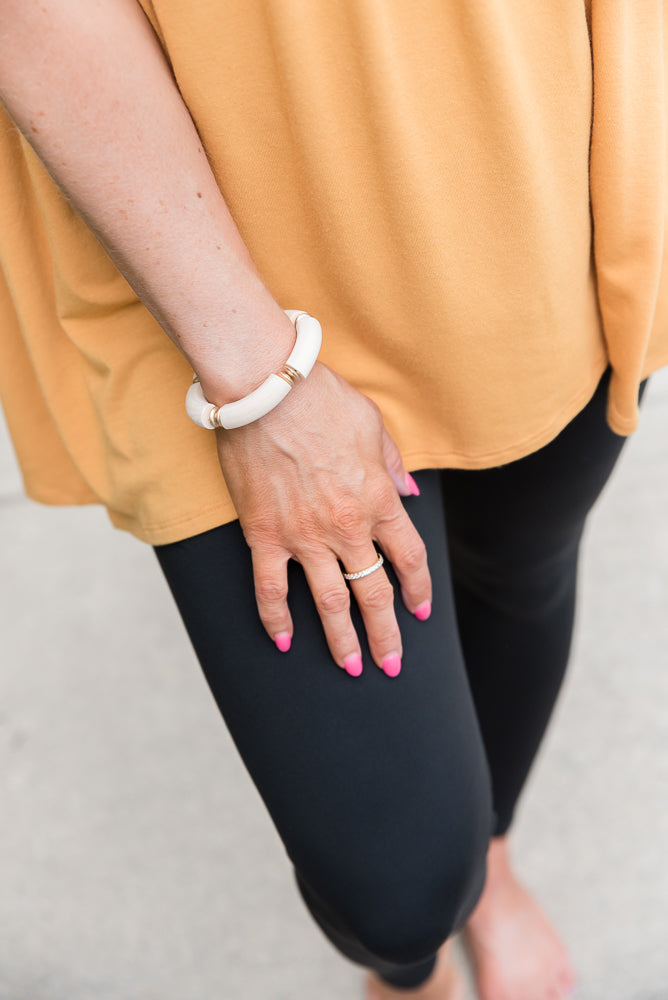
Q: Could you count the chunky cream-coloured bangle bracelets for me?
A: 1